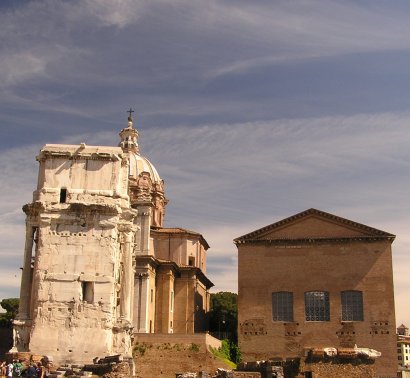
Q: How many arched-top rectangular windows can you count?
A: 3